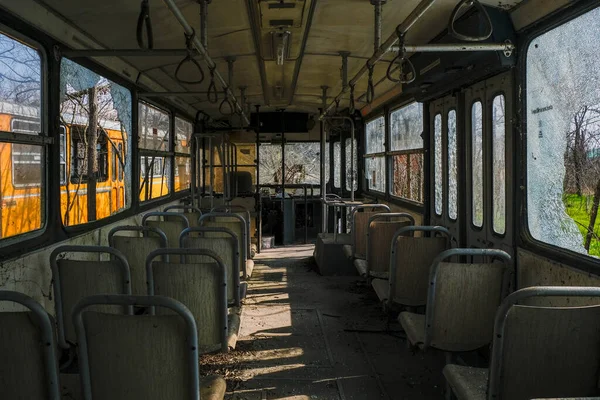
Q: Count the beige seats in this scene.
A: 15